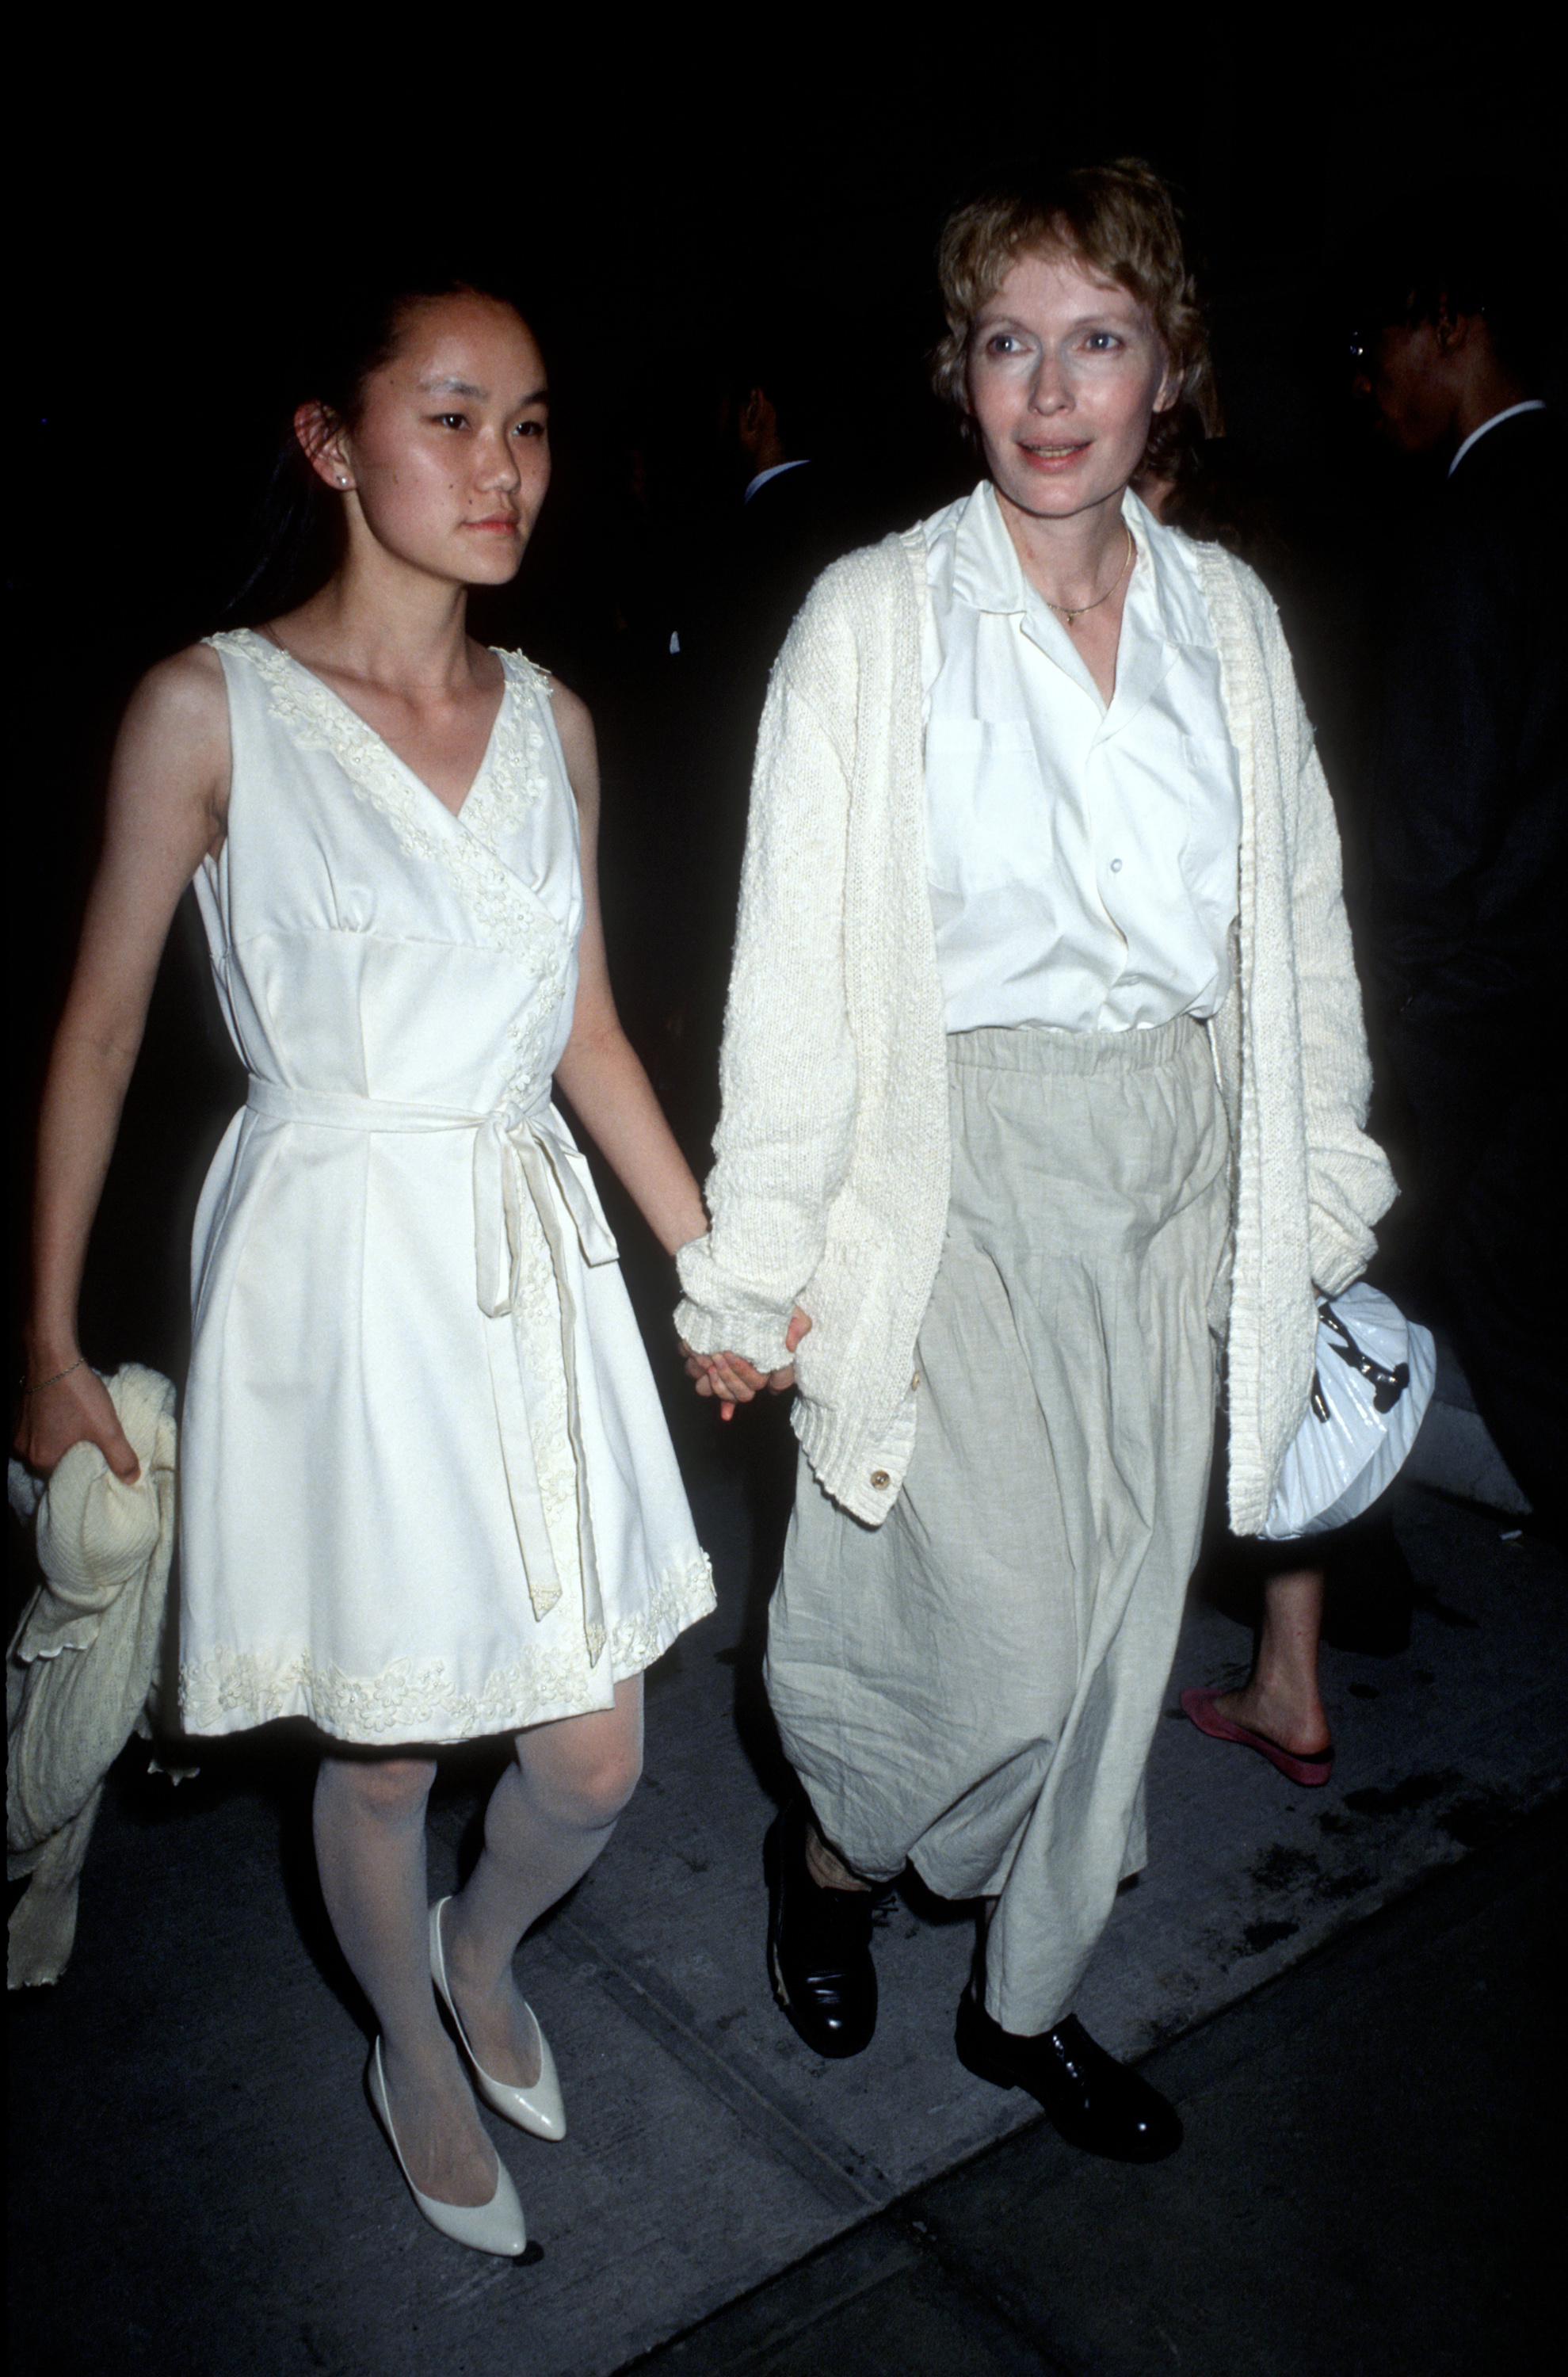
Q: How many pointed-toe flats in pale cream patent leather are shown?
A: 2